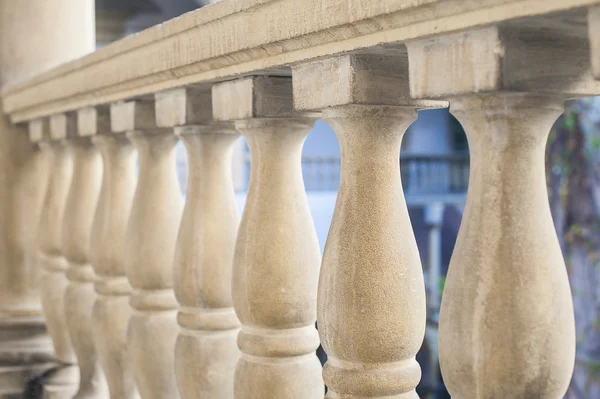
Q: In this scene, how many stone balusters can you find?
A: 8